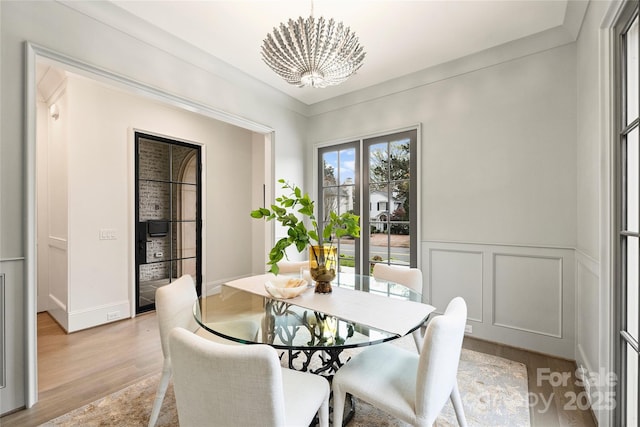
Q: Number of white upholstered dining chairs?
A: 5